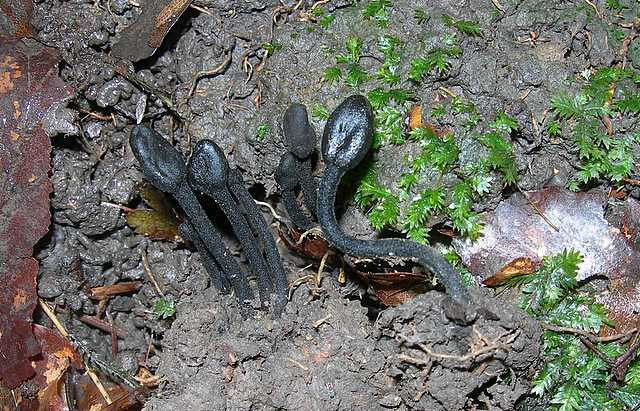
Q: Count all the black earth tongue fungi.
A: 7